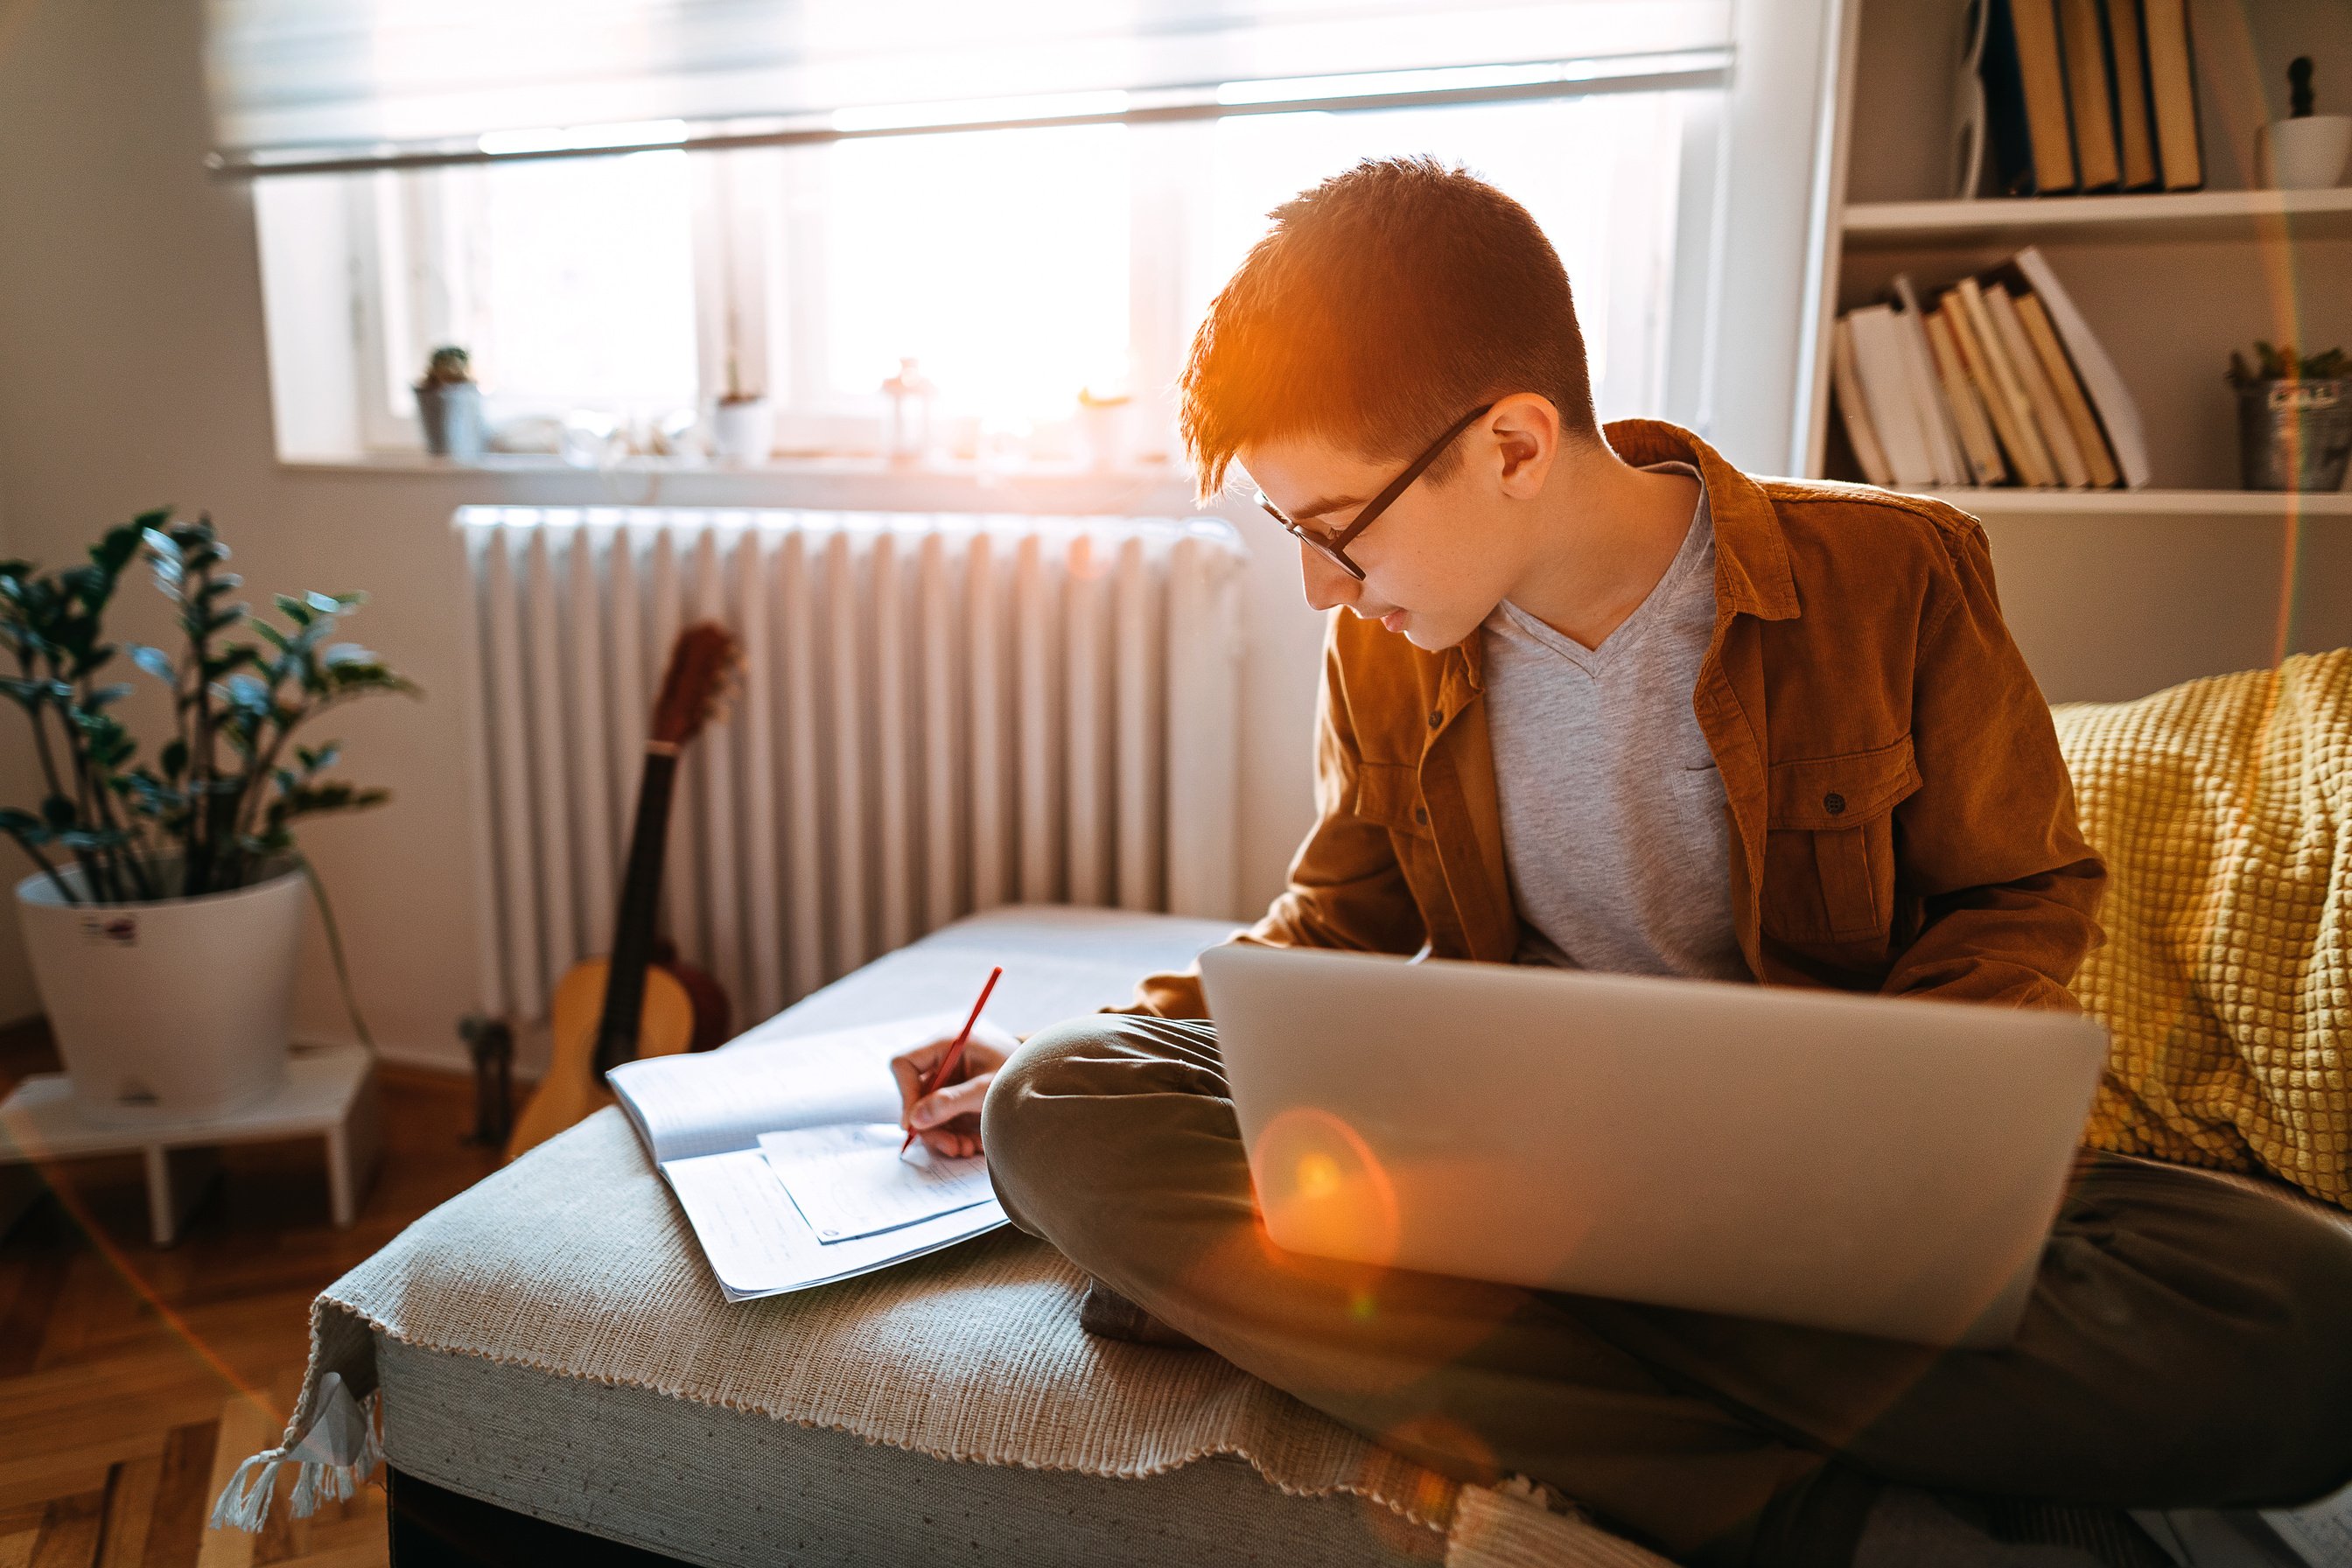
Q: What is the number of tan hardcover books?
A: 4